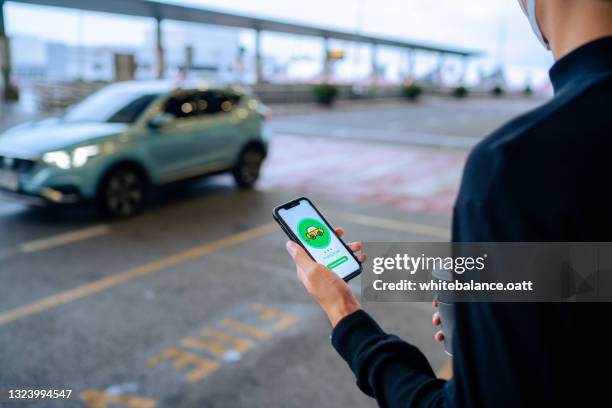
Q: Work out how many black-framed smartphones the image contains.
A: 1